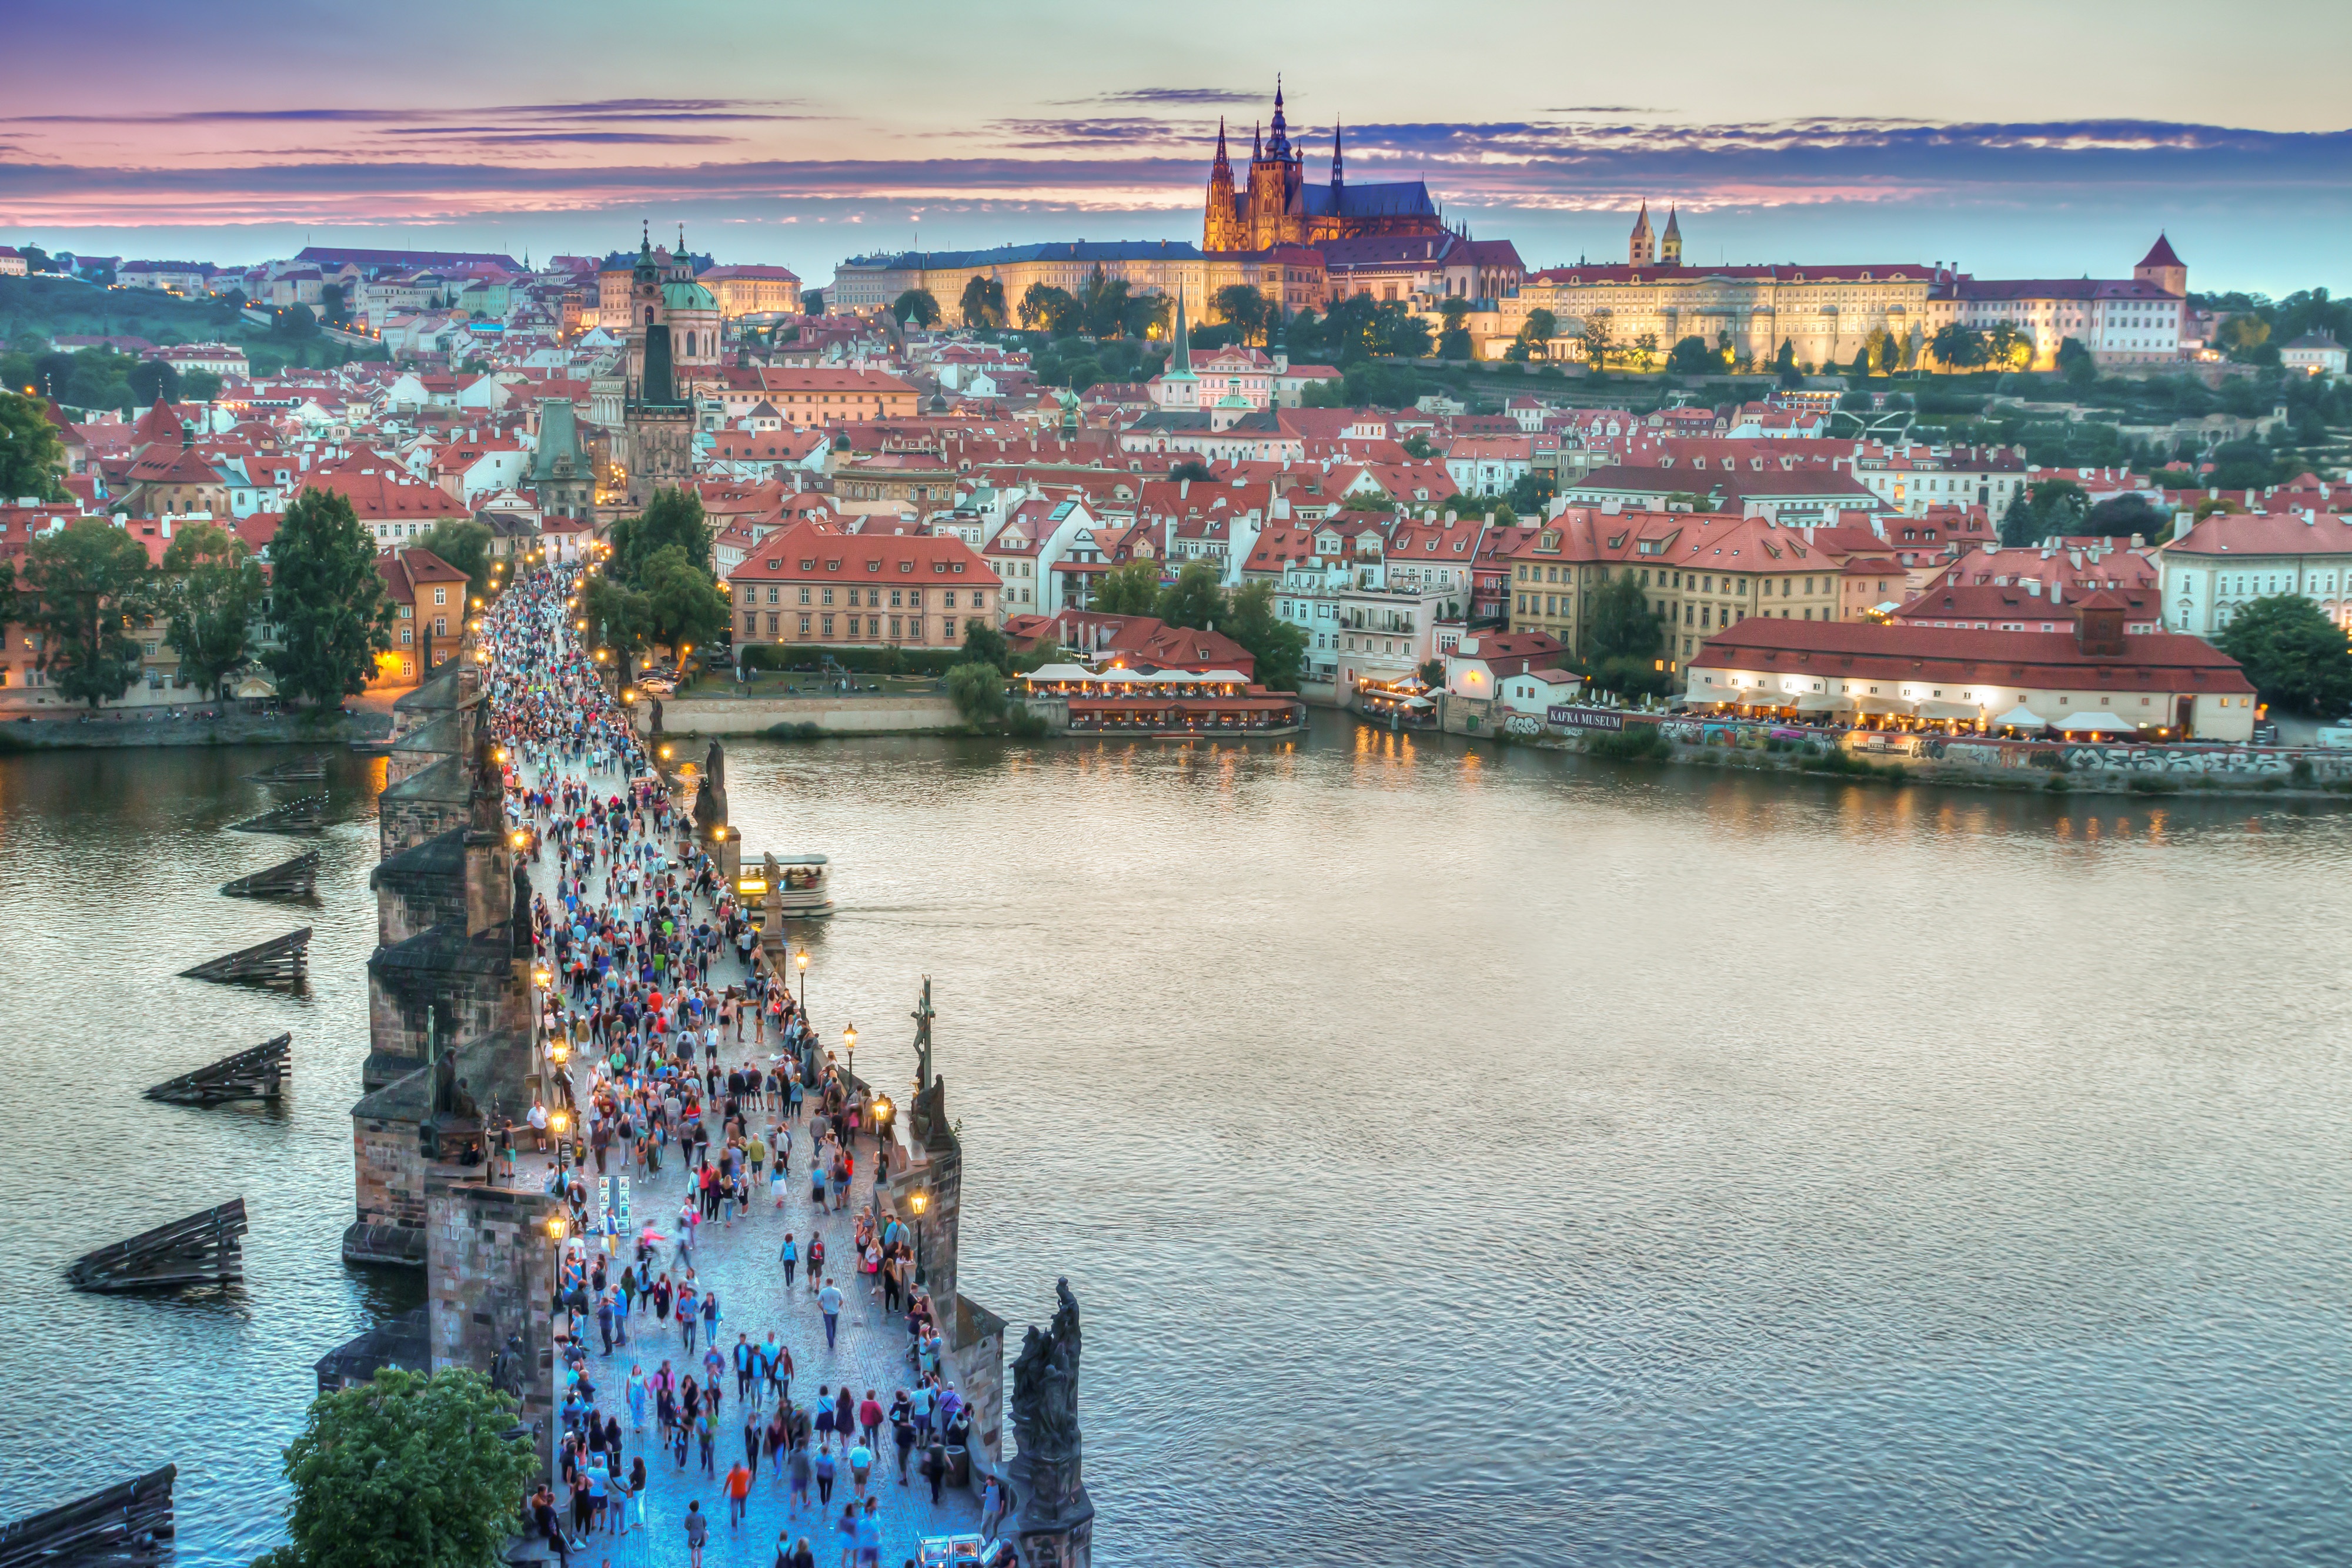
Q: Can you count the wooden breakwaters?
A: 7